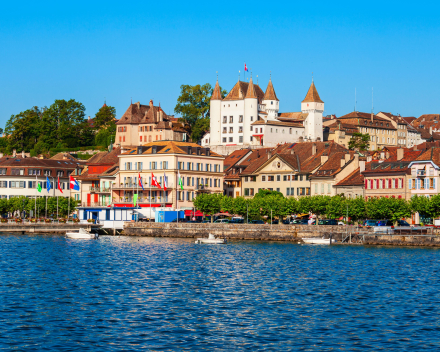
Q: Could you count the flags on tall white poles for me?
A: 8